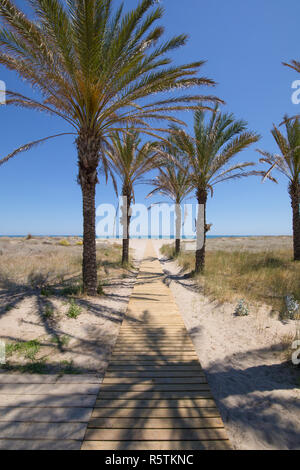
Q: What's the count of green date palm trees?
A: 5